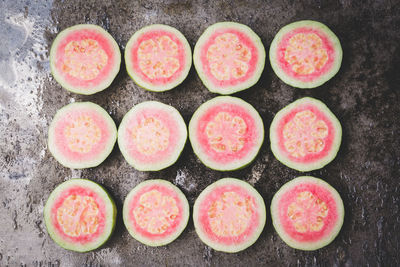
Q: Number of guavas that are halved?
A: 12